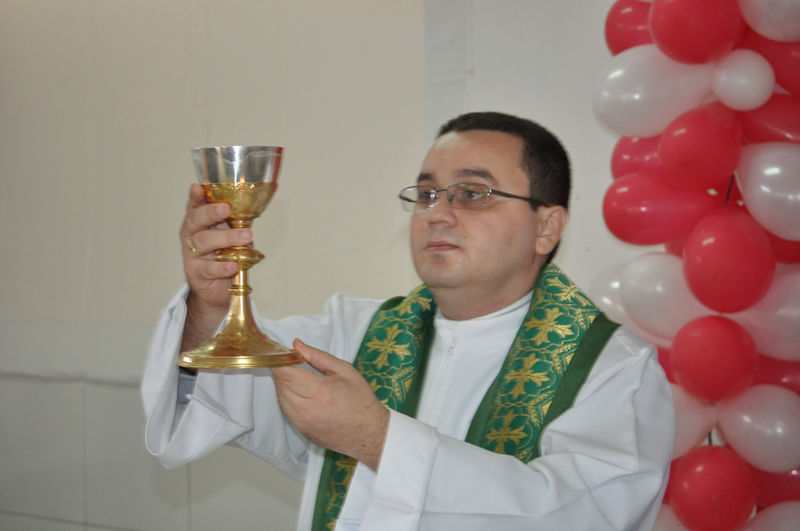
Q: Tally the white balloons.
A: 11